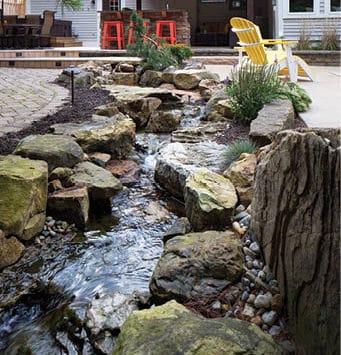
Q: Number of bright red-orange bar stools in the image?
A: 3